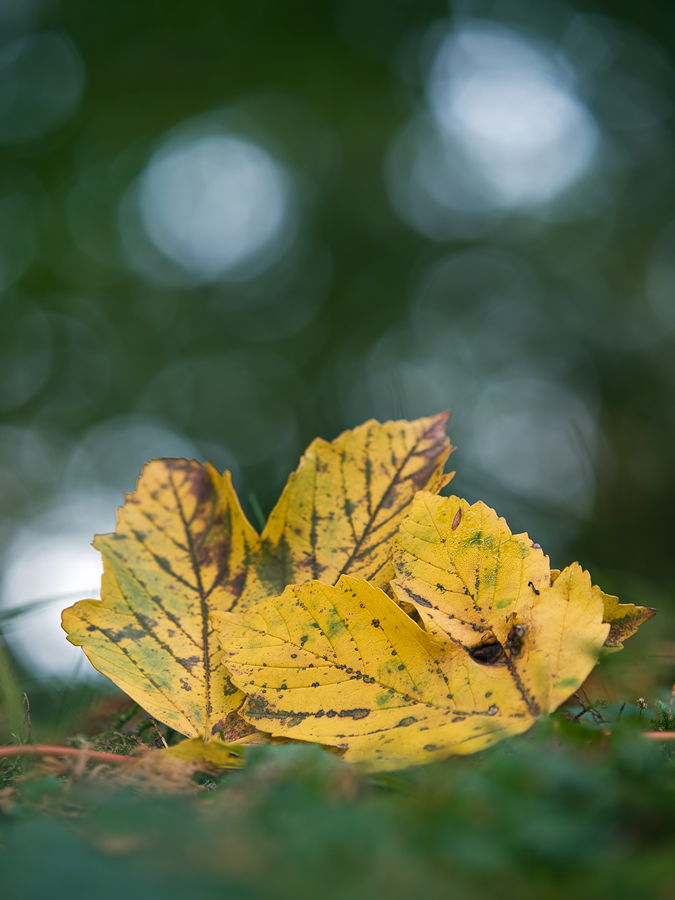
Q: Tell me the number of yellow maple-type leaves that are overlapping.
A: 2